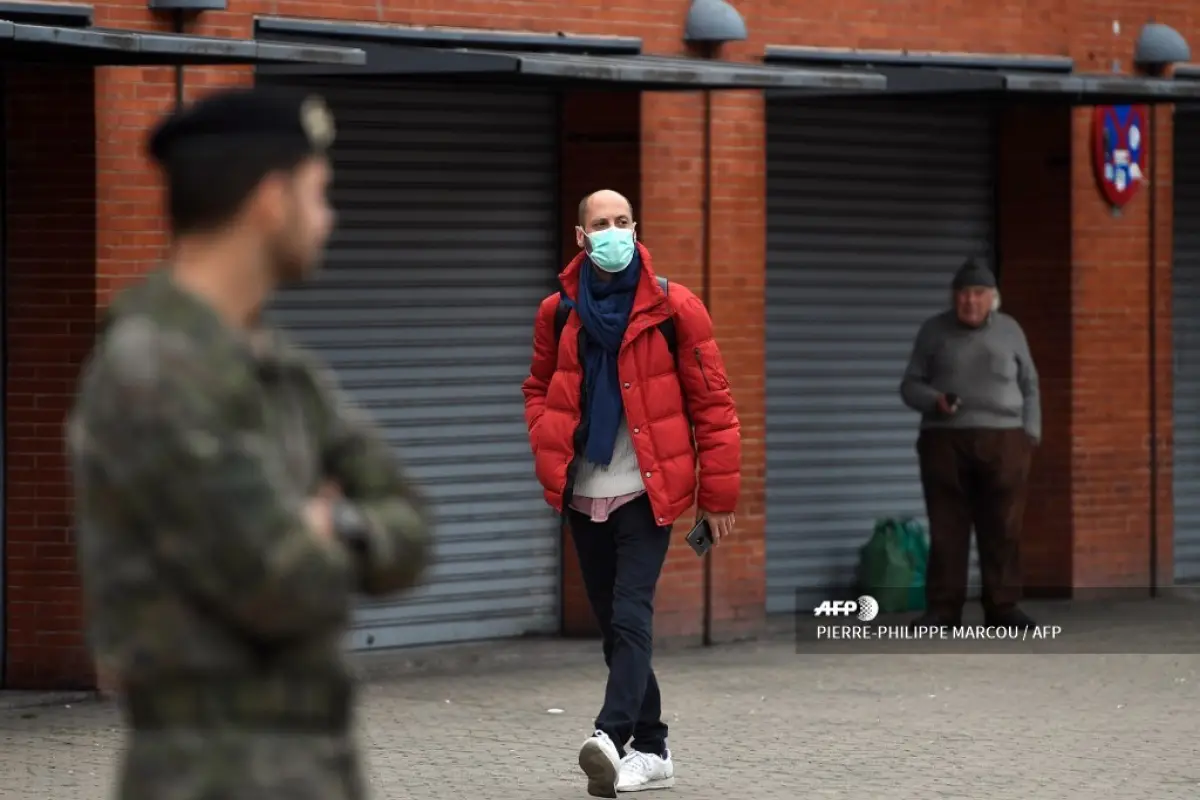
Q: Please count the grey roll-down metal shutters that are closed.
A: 3